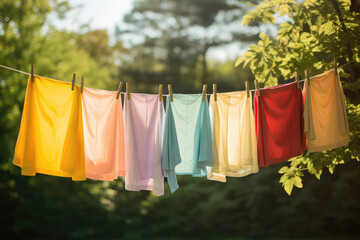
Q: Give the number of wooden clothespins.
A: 14